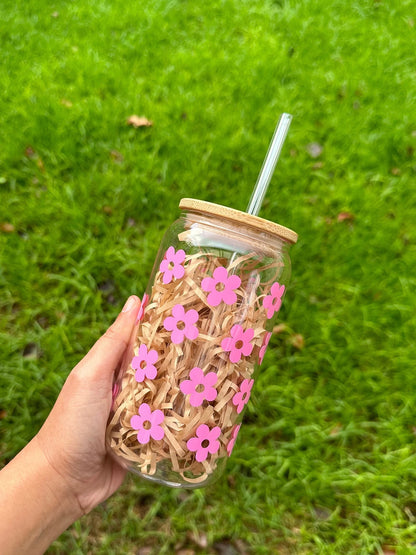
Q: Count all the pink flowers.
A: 14